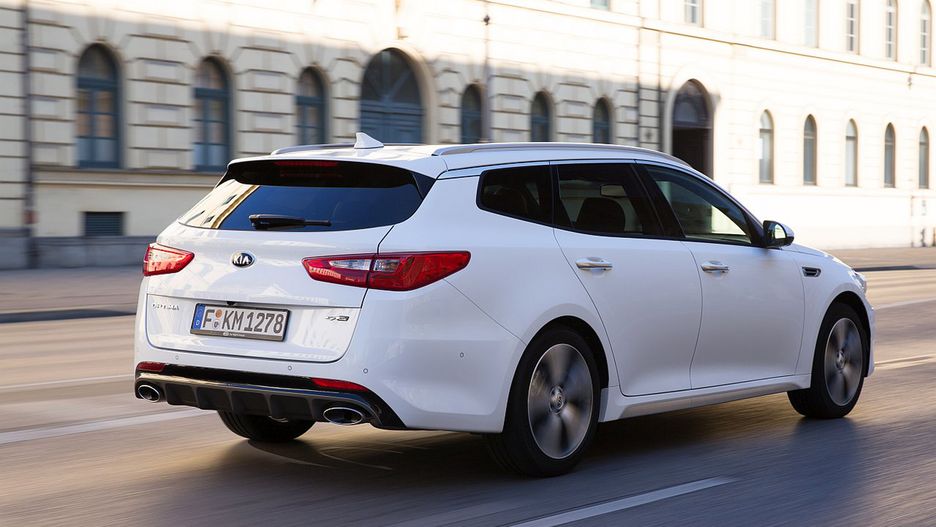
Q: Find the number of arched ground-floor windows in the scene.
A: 11